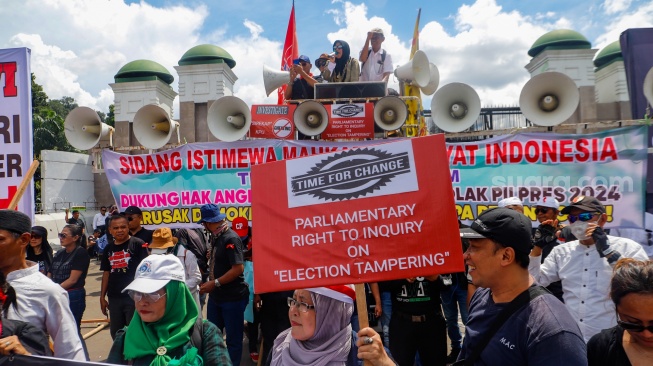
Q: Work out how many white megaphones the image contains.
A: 11